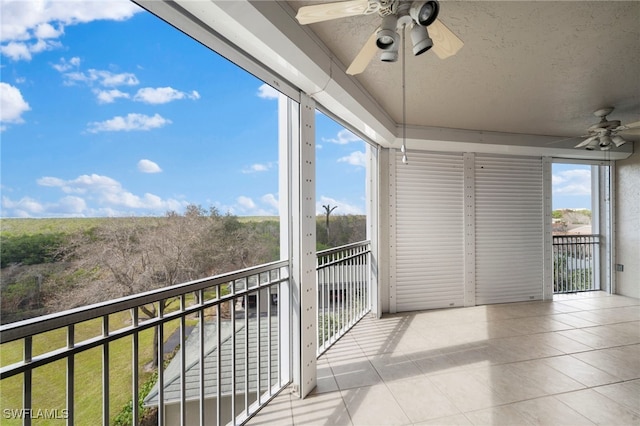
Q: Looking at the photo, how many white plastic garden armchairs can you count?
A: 0